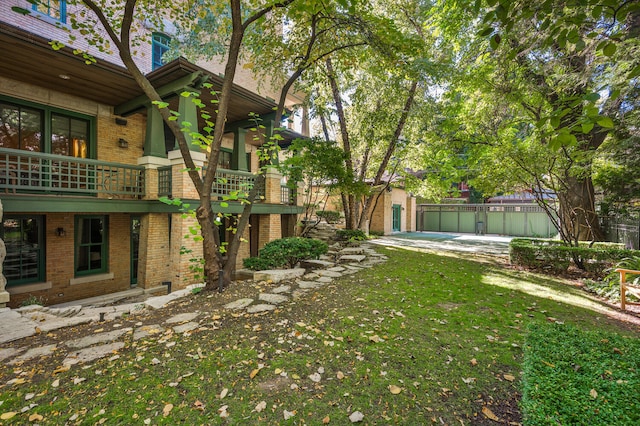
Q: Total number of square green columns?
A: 4